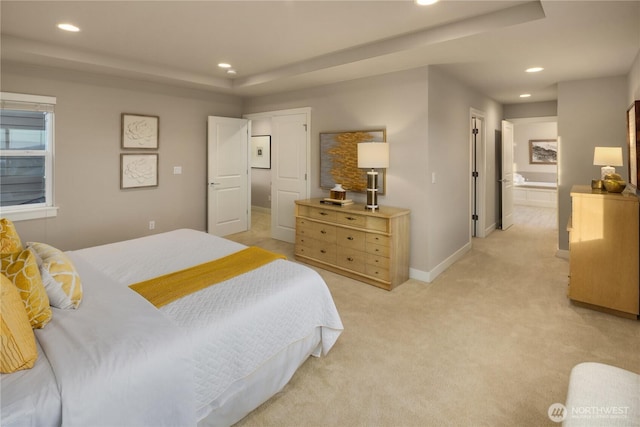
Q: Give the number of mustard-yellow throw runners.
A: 1